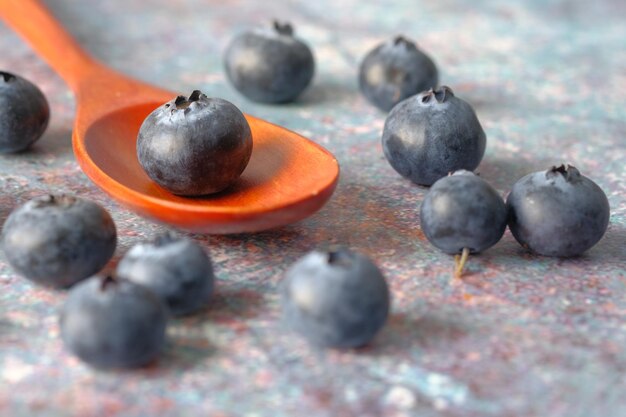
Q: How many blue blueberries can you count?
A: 11